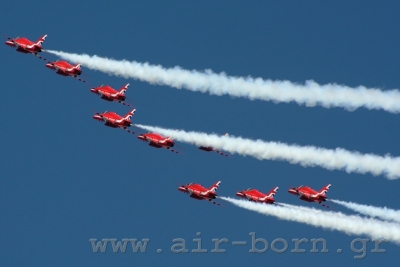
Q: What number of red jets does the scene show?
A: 9